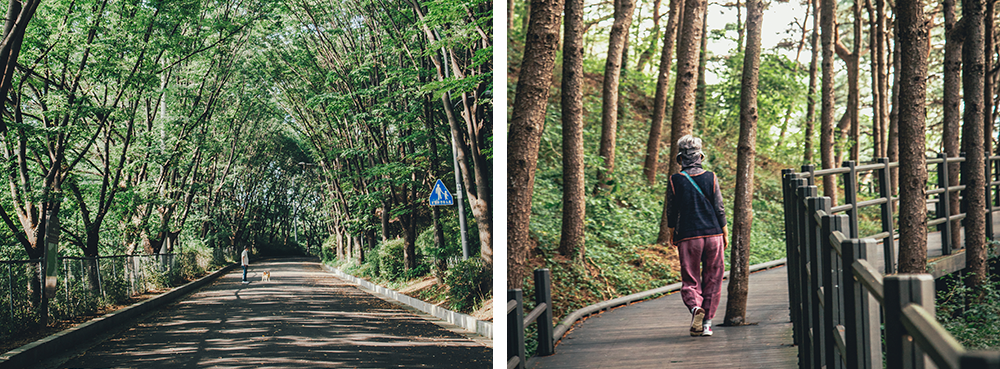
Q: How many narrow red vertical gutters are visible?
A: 0